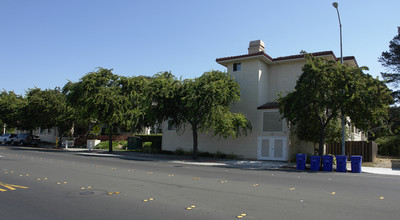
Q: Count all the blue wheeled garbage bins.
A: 5